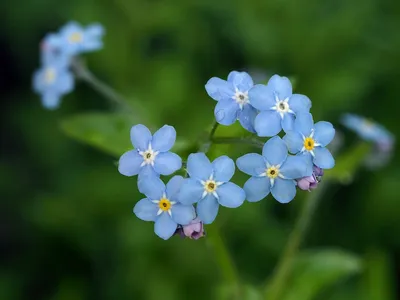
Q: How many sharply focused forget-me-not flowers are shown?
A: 7